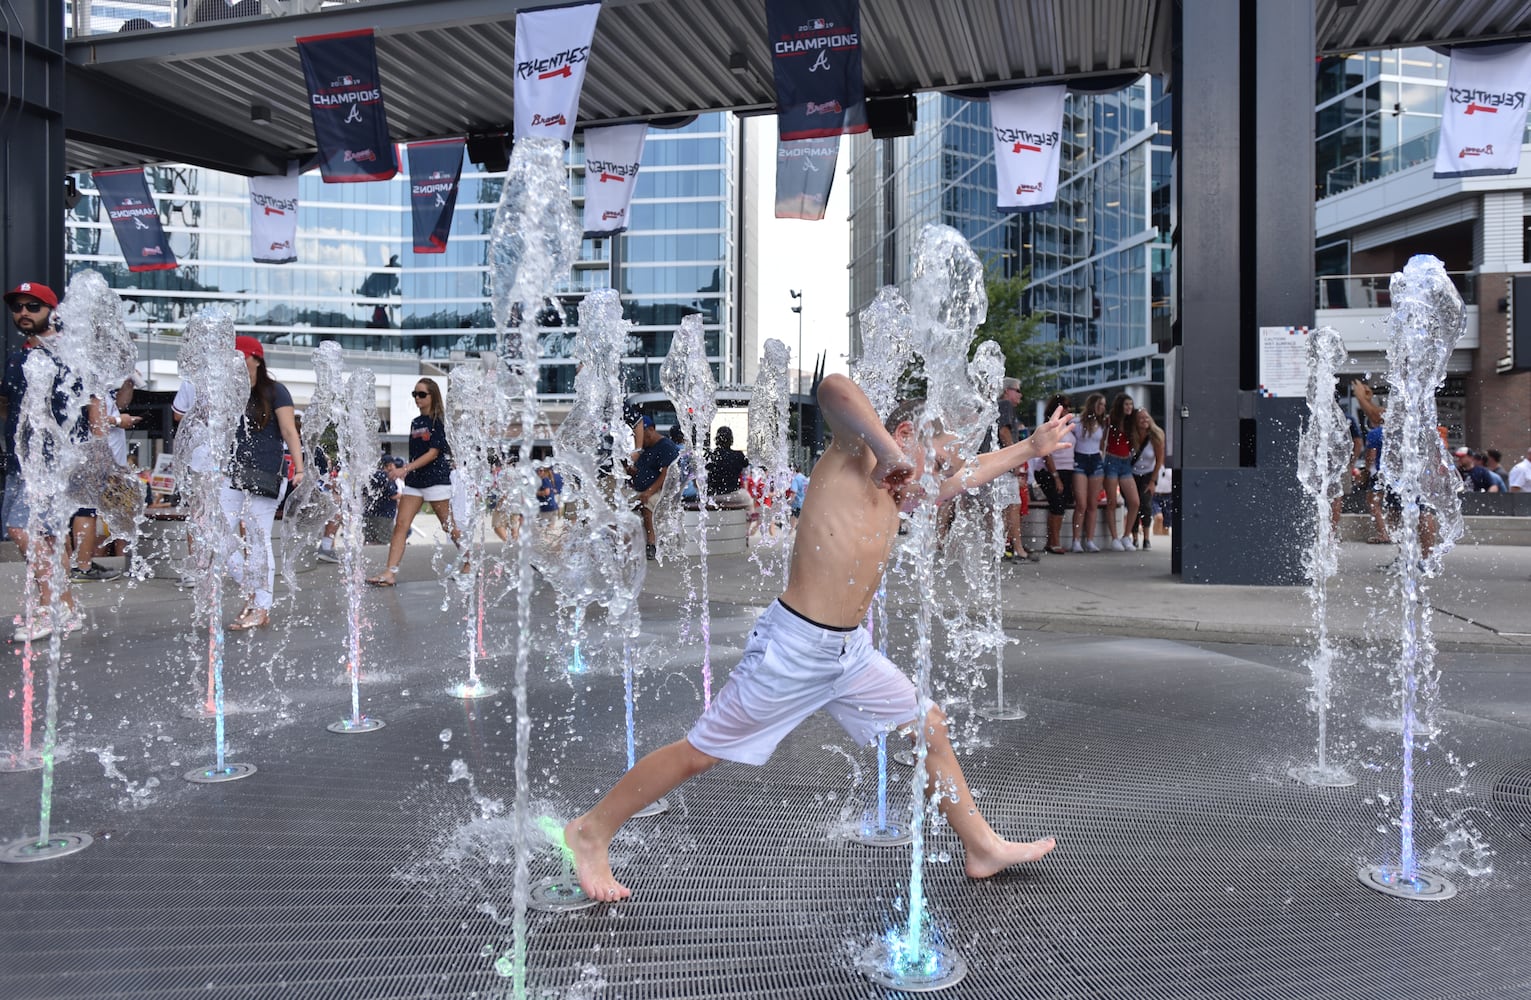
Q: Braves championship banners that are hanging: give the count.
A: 5